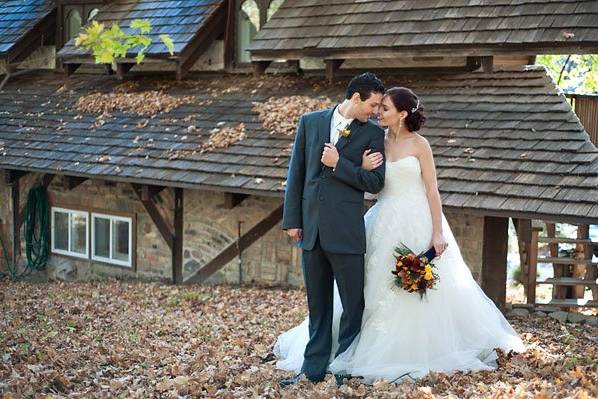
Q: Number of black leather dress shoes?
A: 2